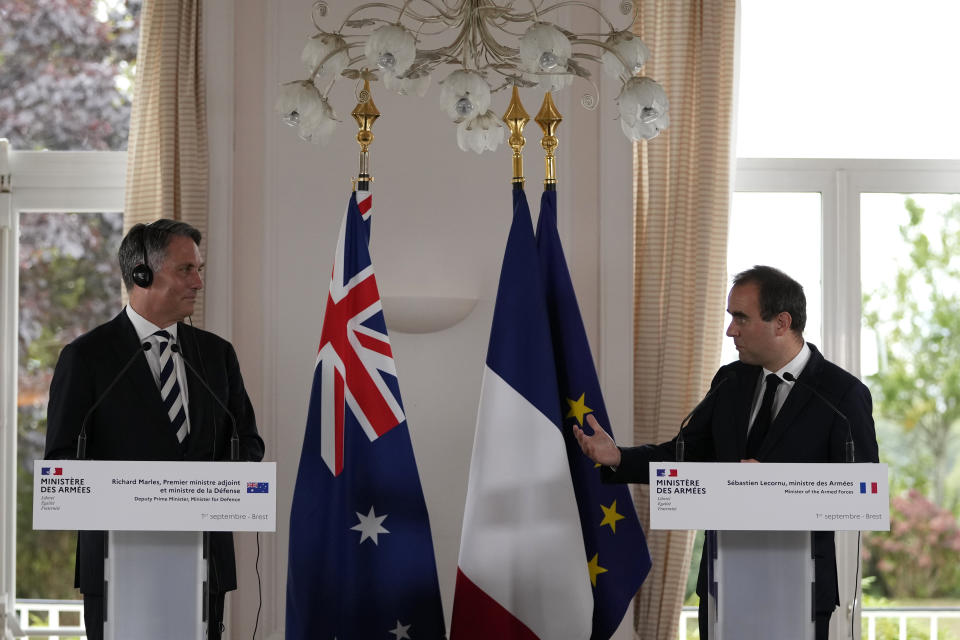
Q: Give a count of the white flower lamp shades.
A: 12